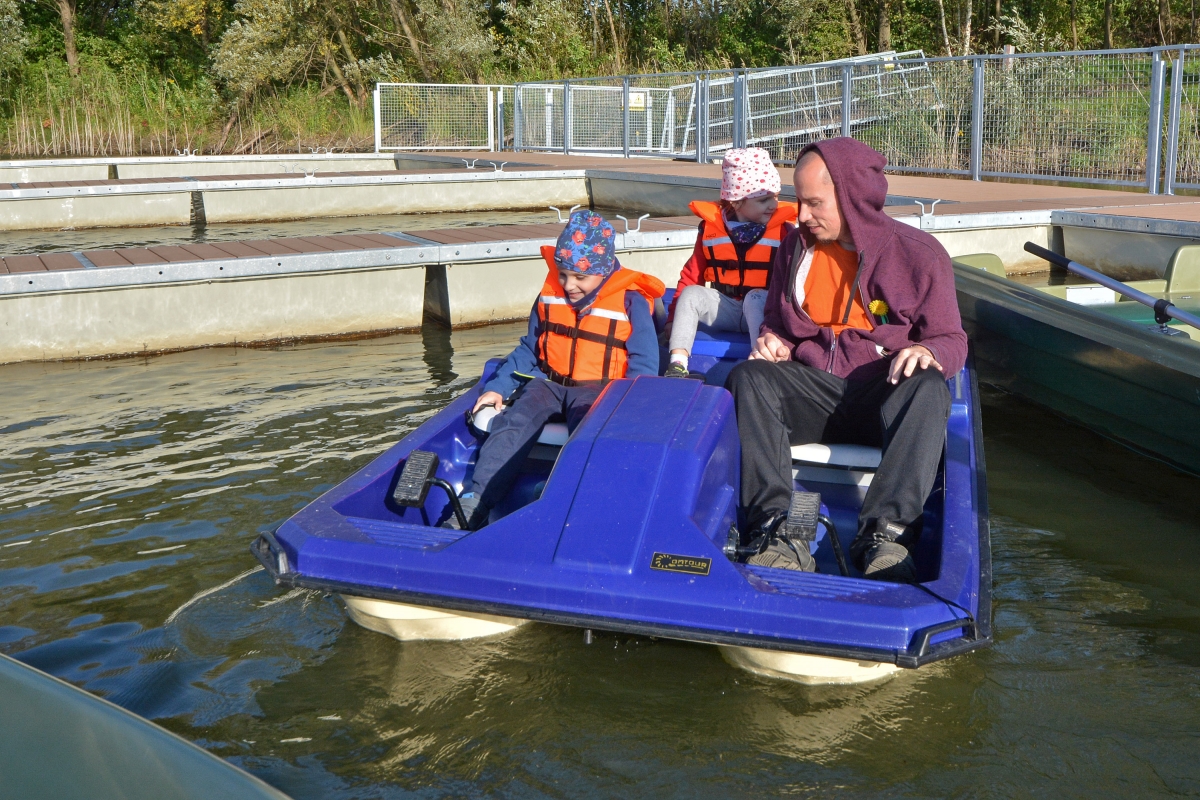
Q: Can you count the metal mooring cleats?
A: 11